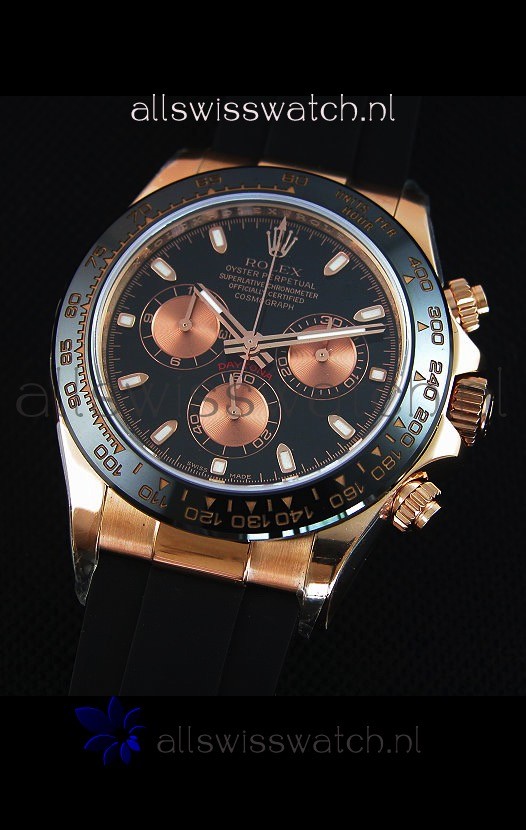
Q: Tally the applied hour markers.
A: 11